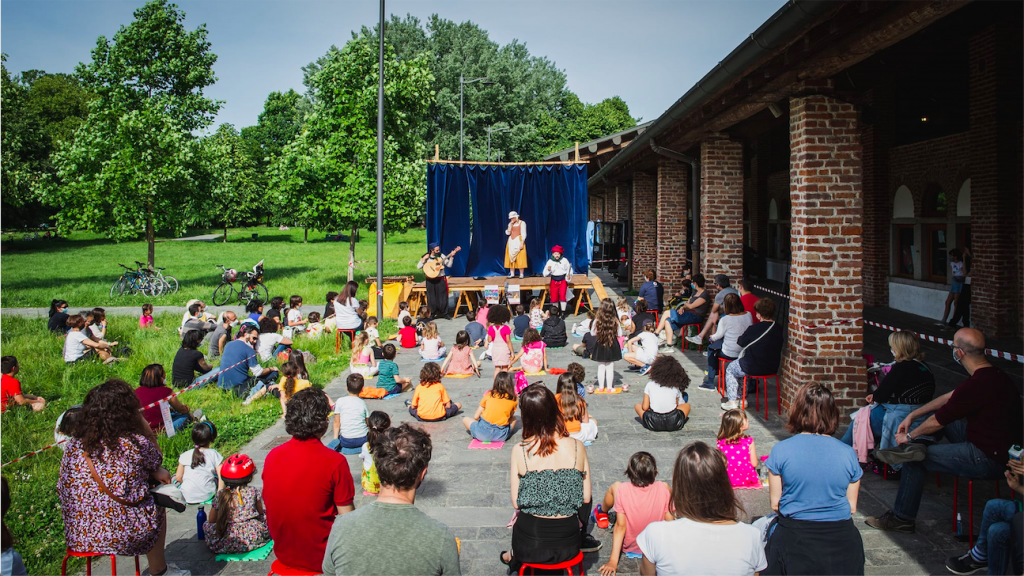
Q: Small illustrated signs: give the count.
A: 2